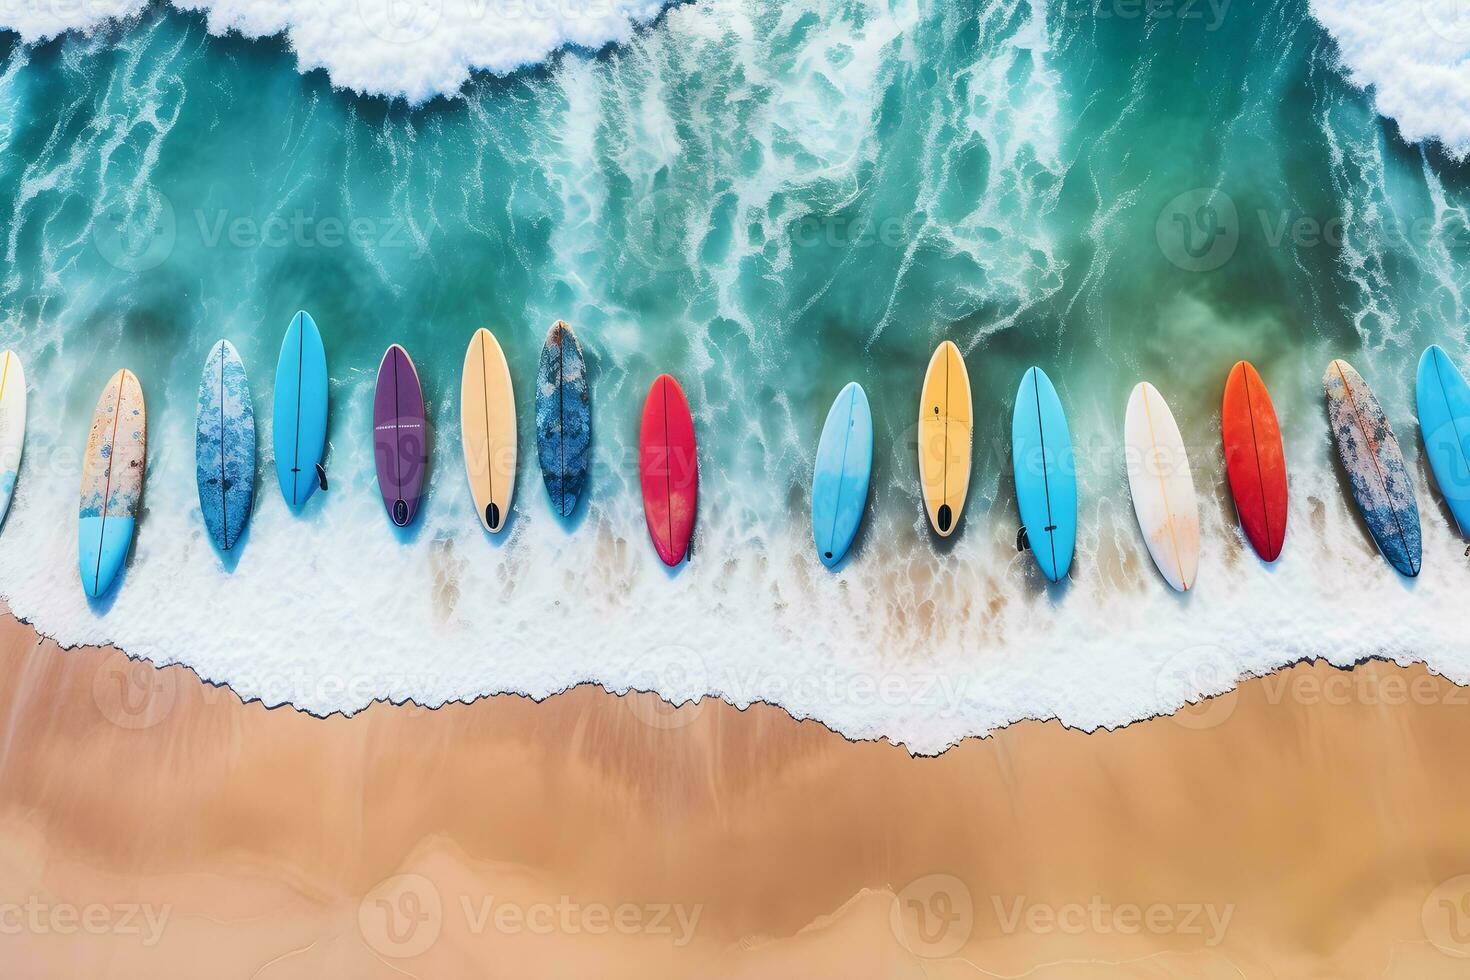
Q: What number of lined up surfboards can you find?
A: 15